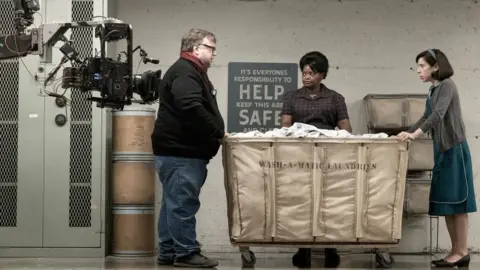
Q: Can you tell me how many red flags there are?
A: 0